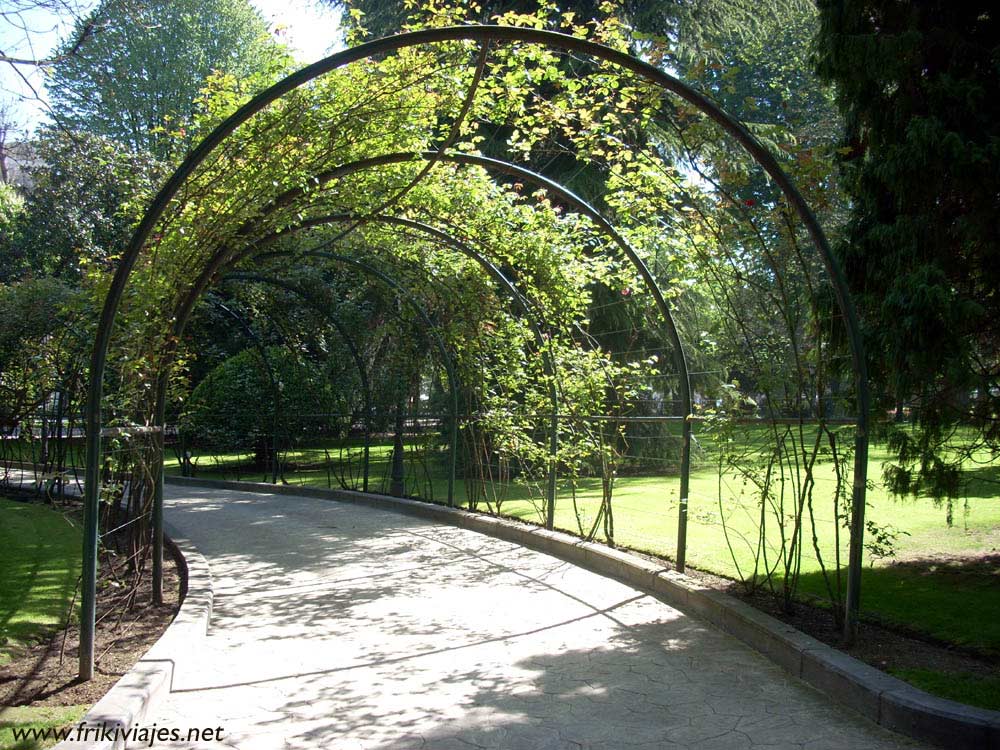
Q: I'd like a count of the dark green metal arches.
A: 6